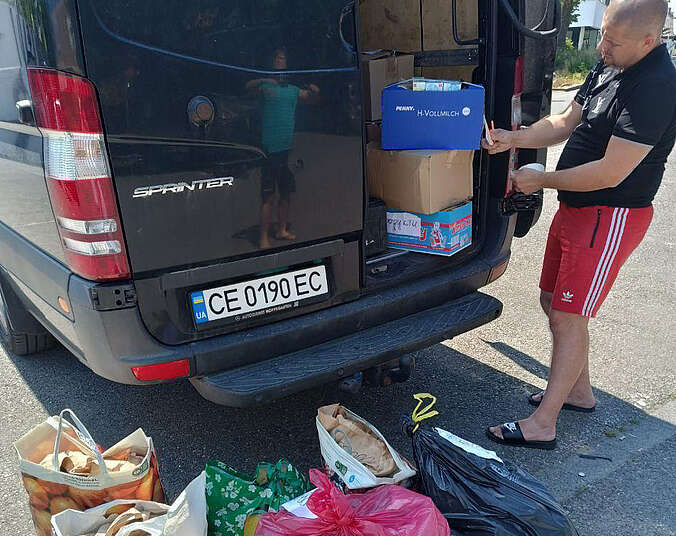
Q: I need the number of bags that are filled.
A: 6